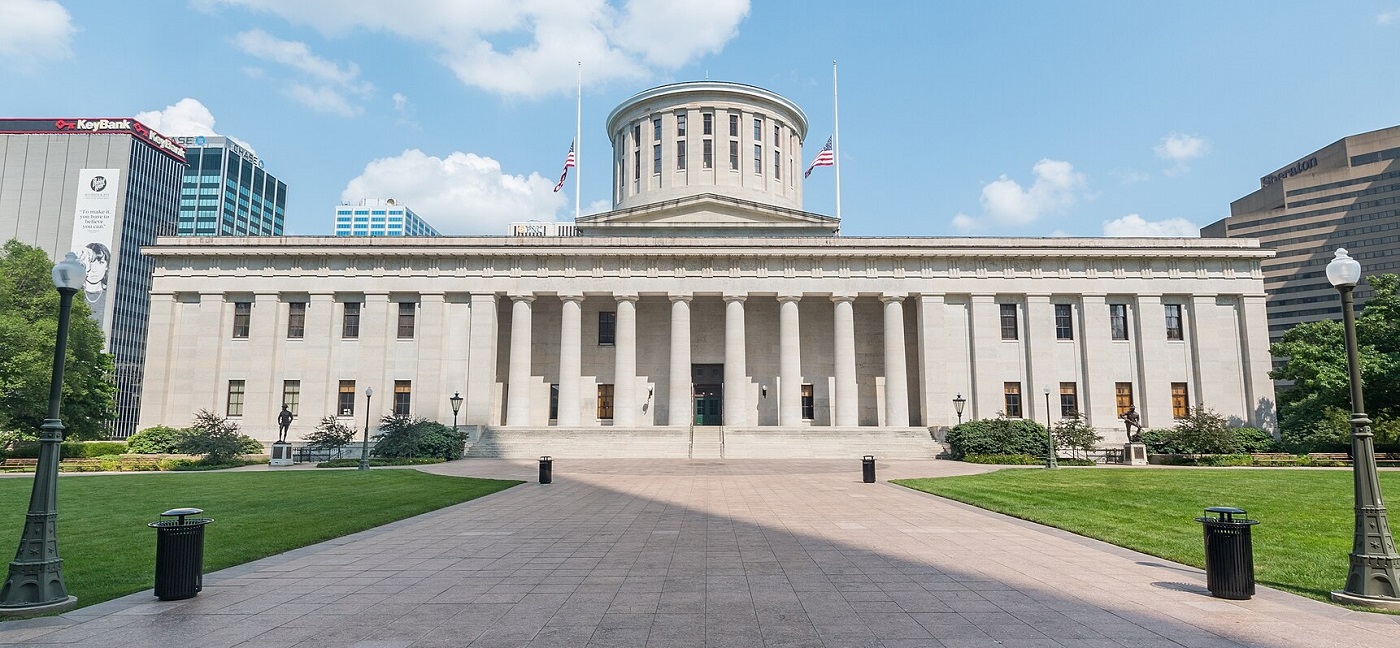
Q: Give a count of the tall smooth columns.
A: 8